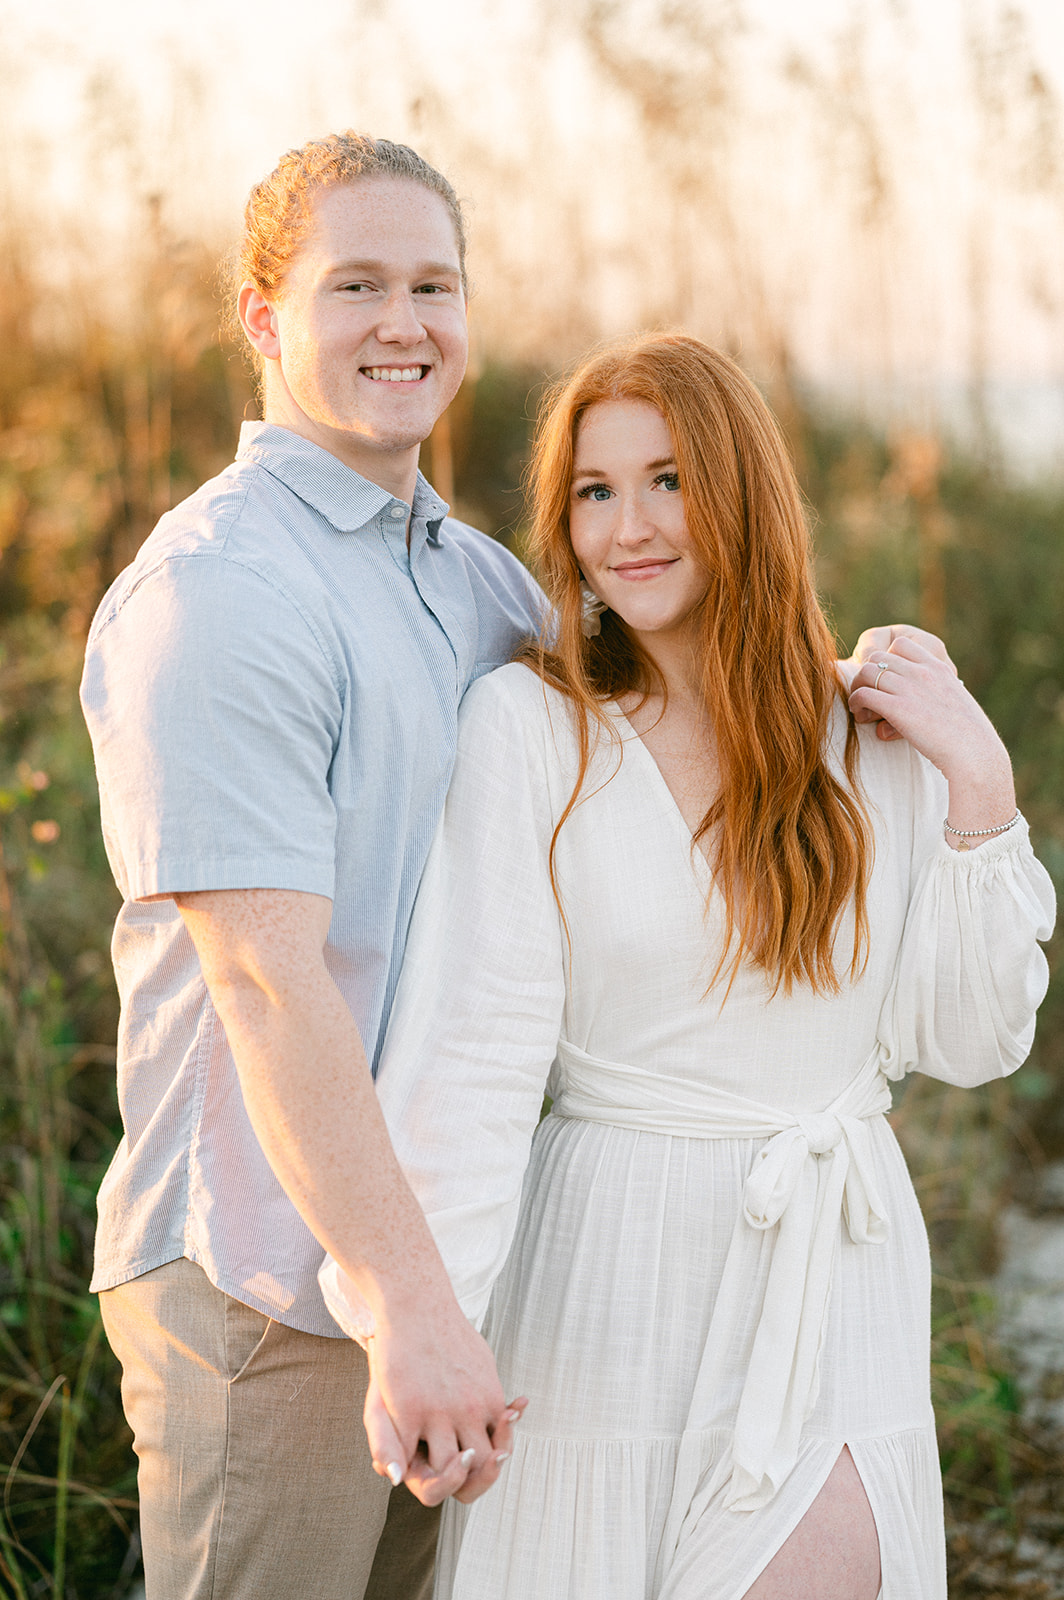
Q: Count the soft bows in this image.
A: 1